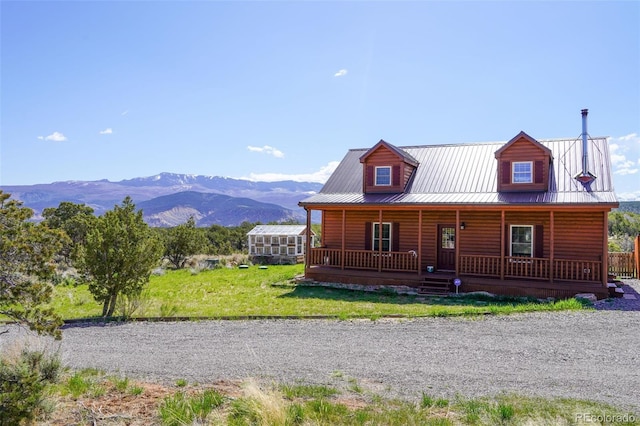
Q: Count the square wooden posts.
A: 8